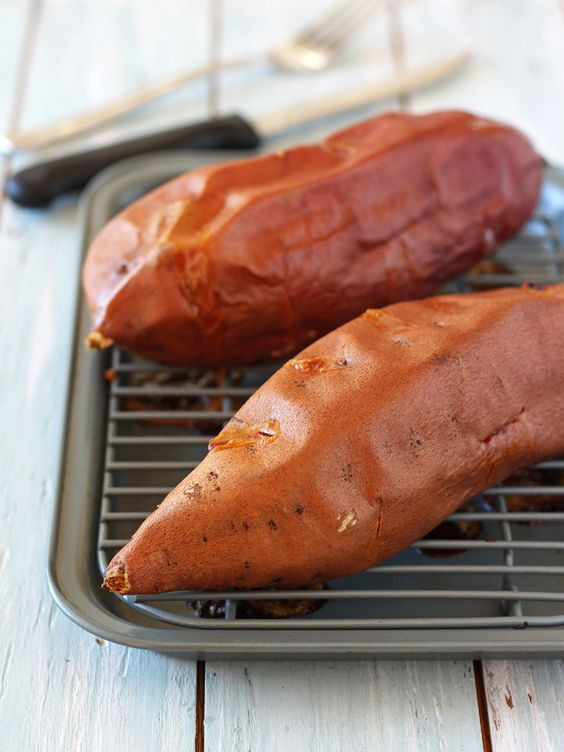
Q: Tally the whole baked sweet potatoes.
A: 2